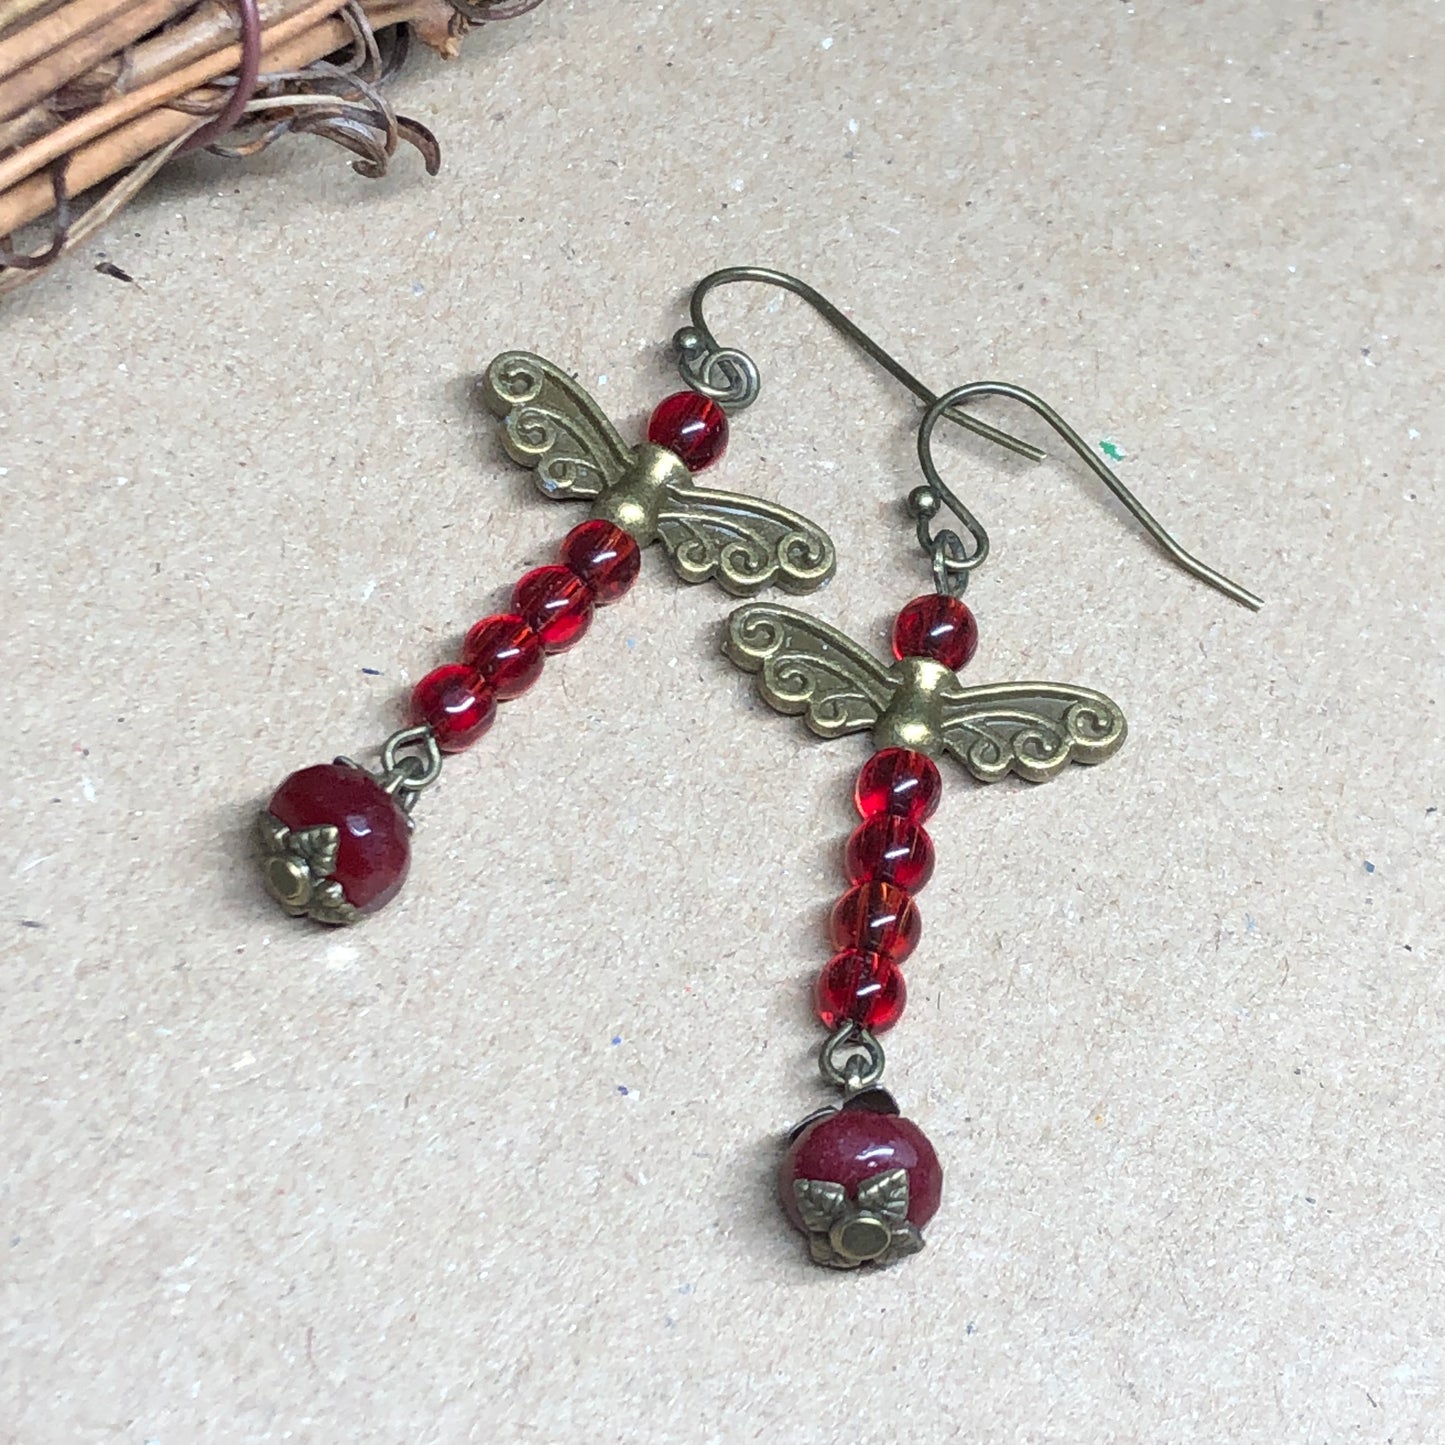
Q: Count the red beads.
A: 12